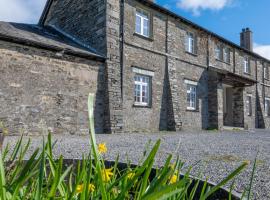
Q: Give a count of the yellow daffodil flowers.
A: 6